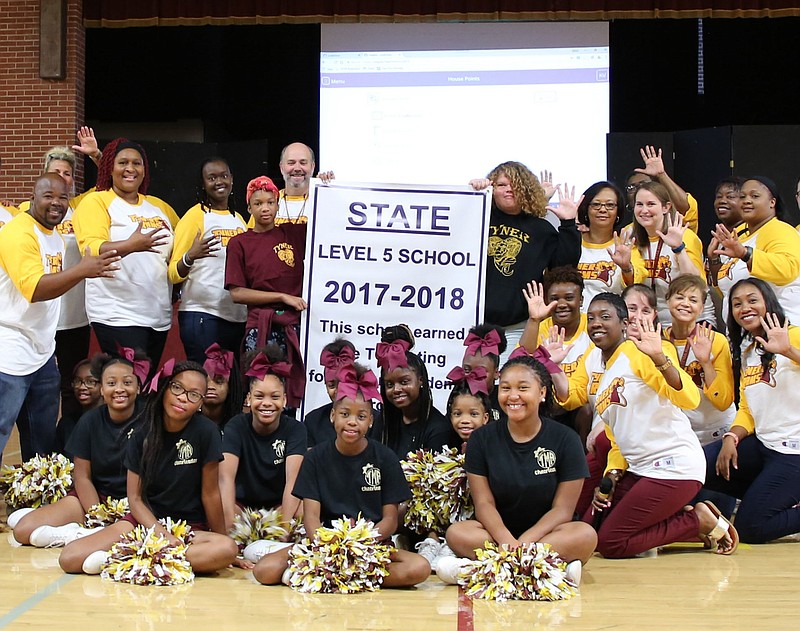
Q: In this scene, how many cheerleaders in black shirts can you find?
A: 11